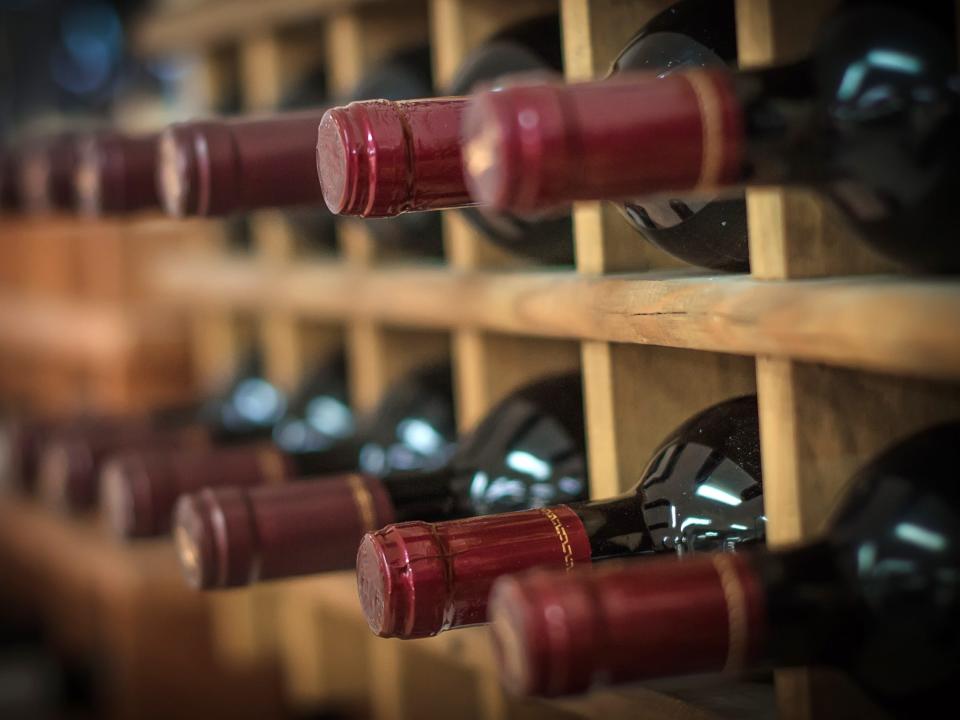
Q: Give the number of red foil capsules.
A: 12